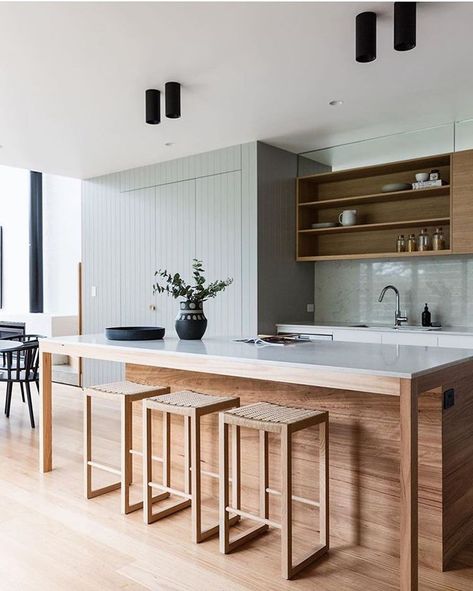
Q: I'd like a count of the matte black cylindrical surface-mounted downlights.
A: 4